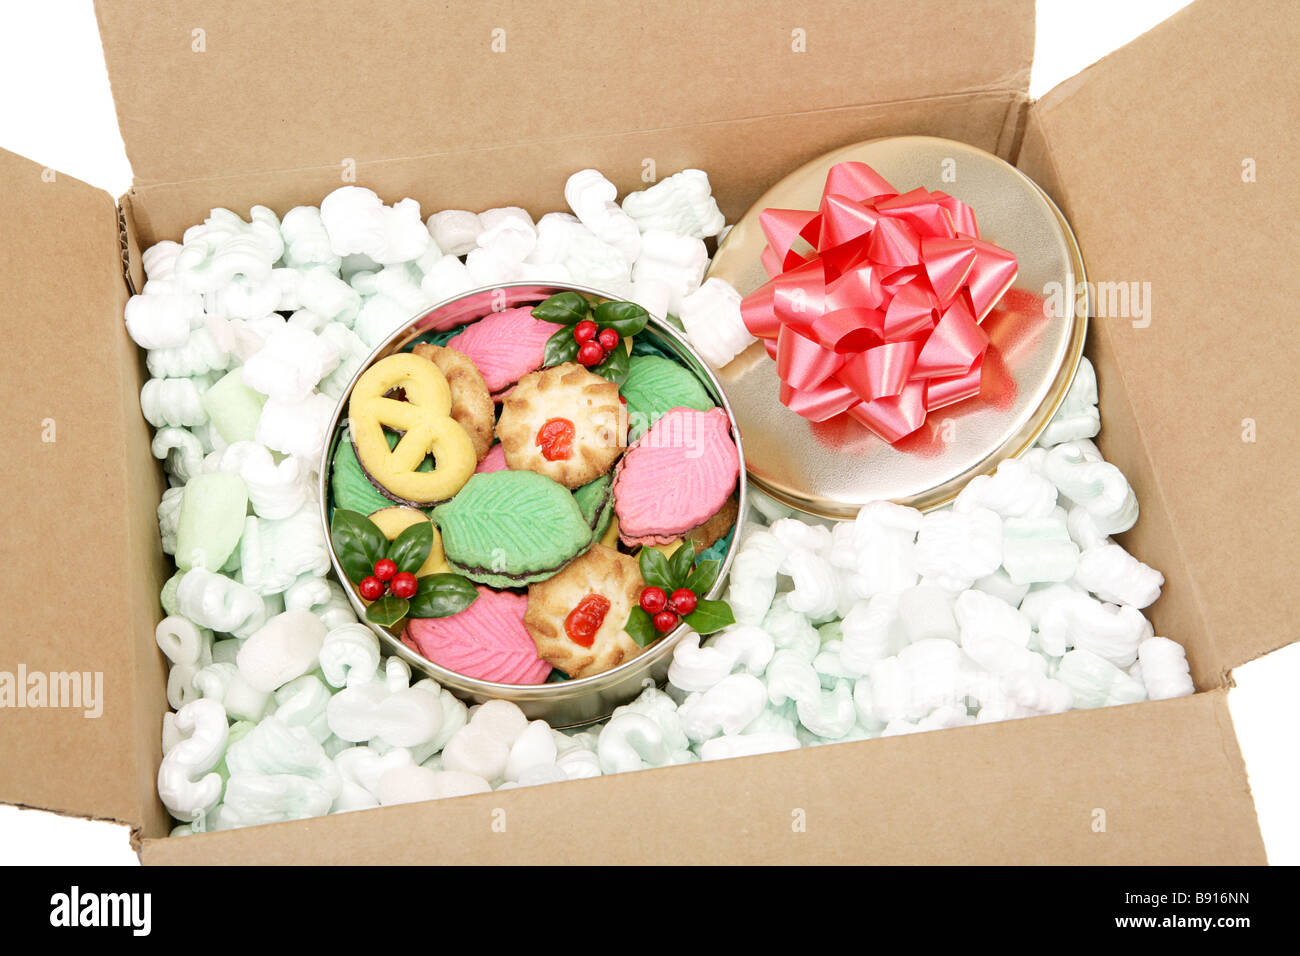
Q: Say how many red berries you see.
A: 9